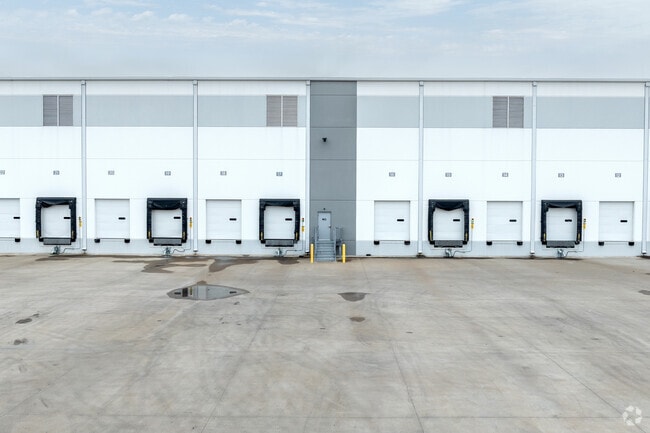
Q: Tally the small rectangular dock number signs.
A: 11